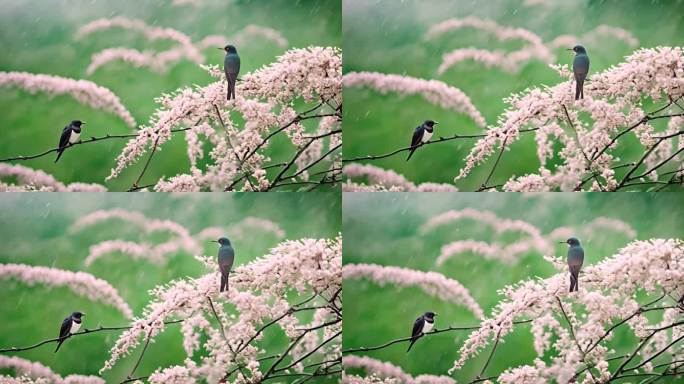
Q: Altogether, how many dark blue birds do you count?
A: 4